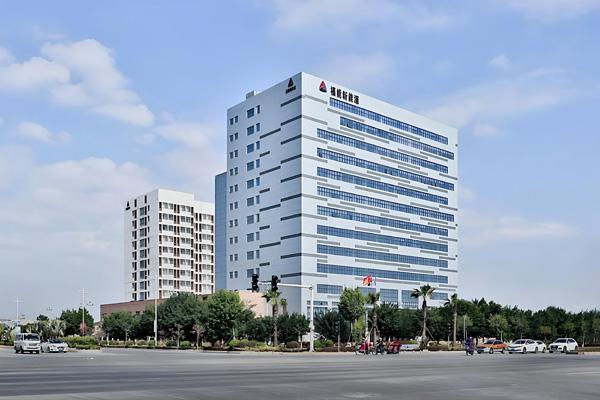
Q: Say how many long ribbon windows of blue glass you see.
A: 10